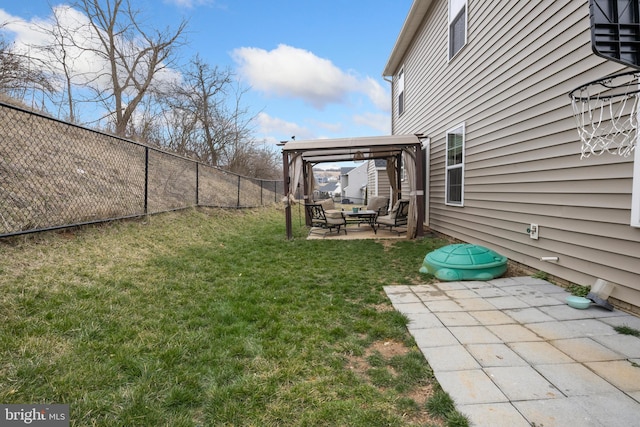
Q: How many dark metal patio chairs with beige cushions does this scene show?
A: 4